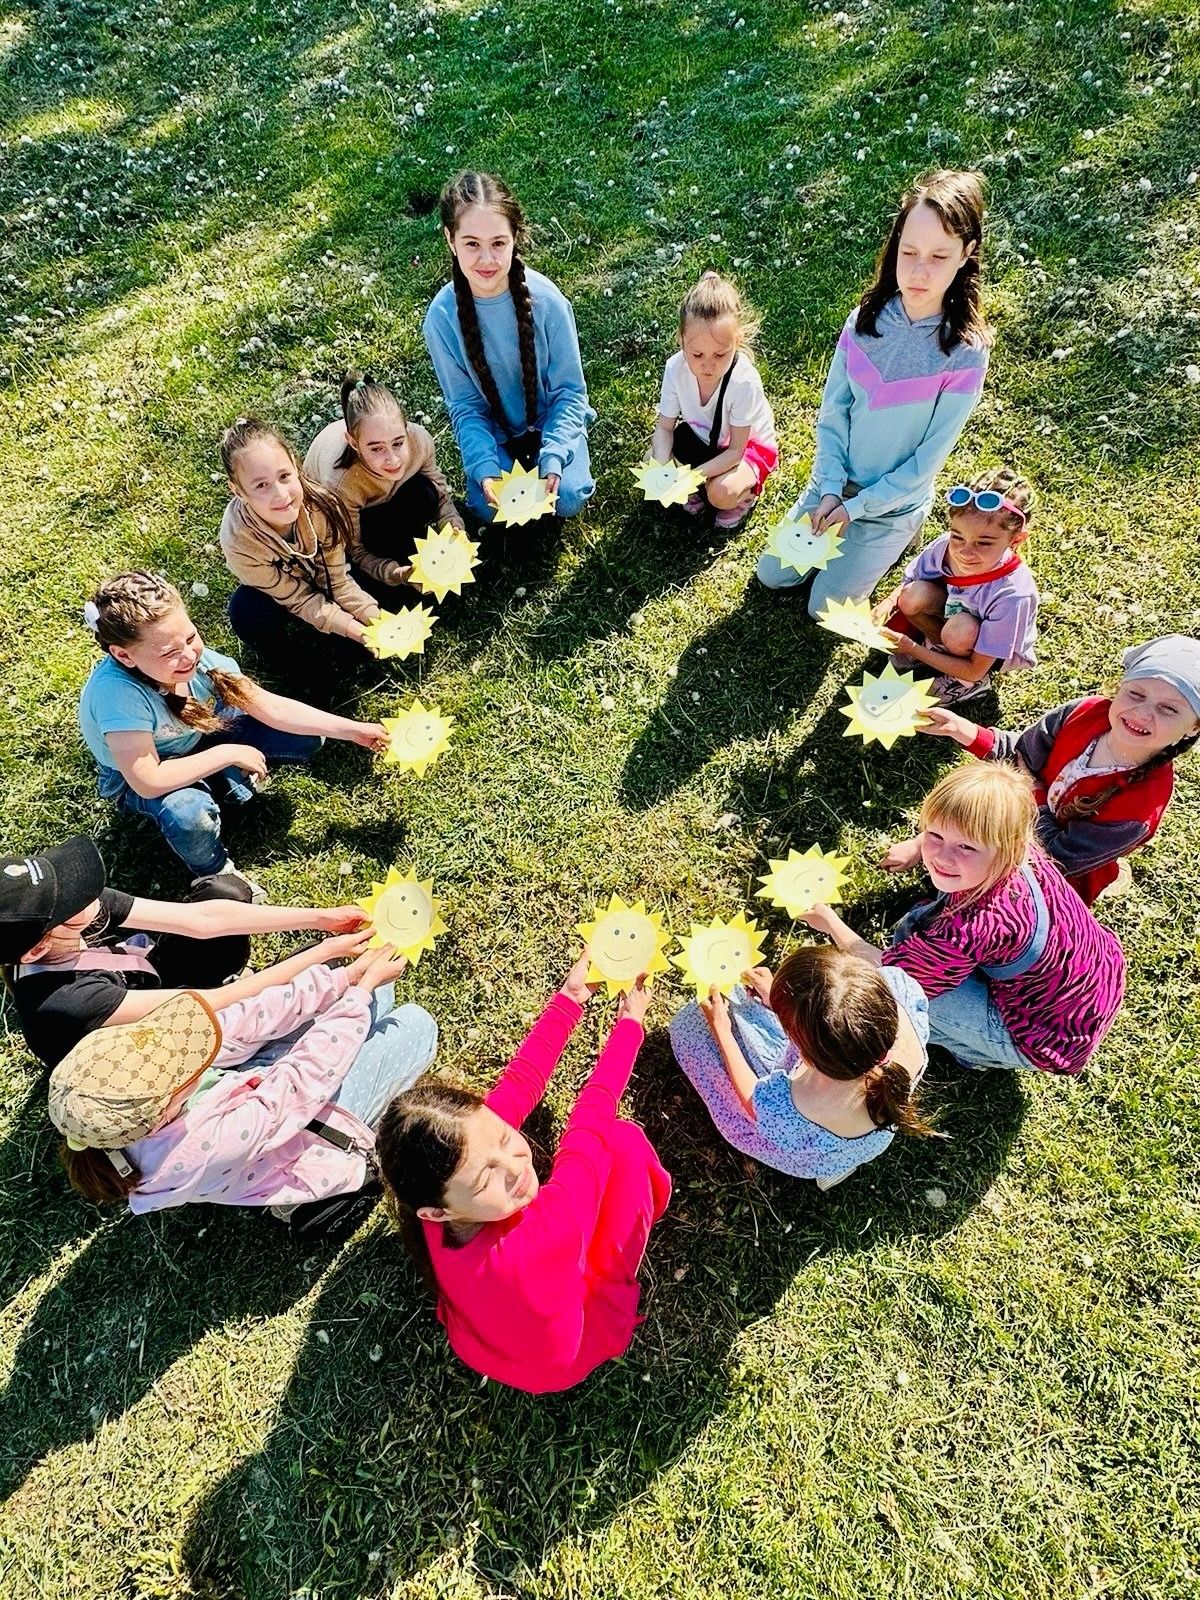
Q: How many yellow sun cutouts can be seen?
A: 12